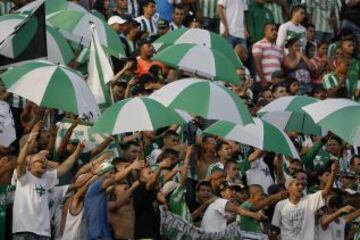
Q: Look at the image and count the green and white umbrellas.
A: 11